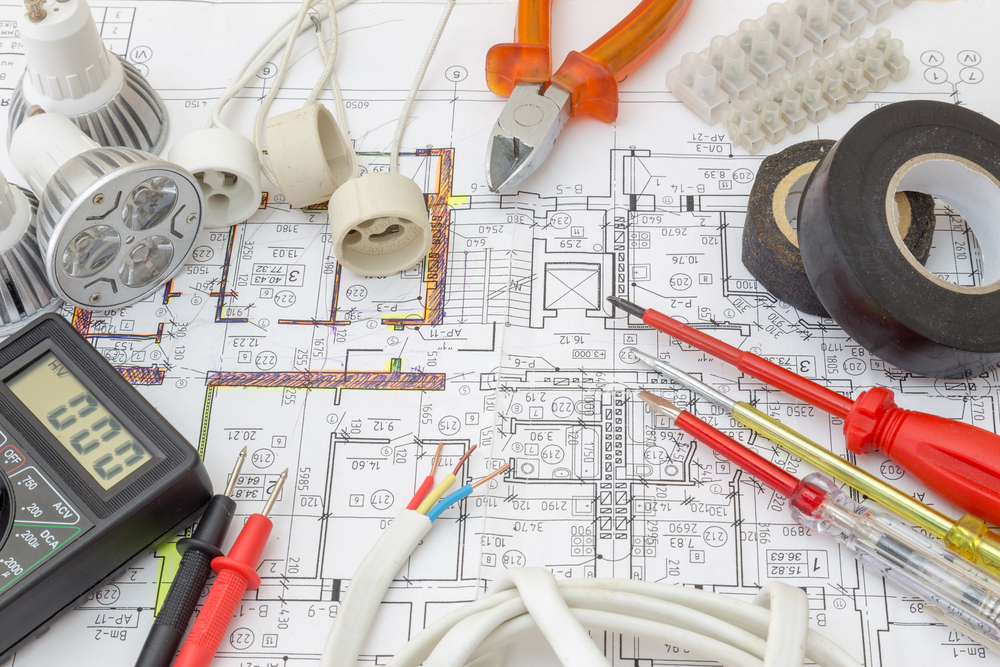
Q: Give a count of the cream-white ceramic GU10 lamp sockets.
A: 3